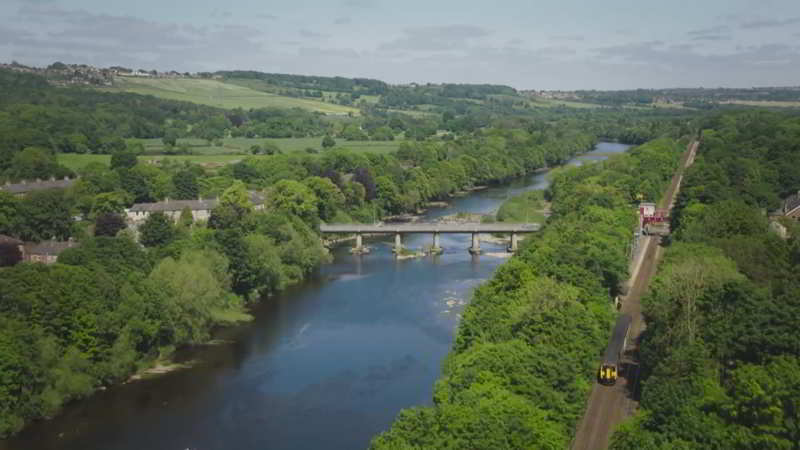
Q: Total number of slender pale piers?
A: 5